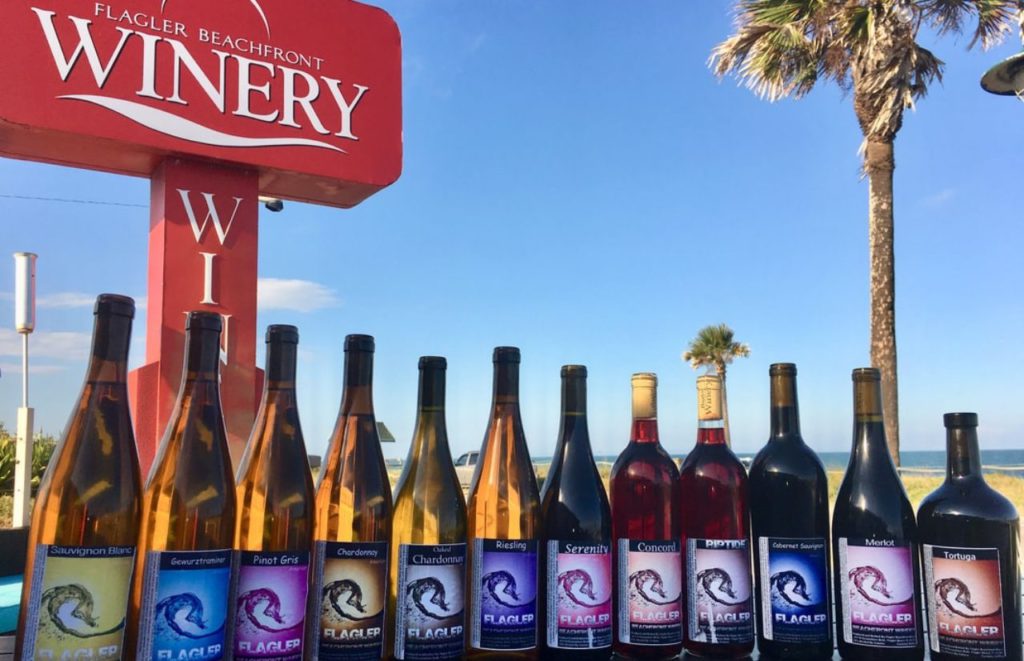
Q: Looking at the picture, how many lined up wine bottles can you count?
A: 12